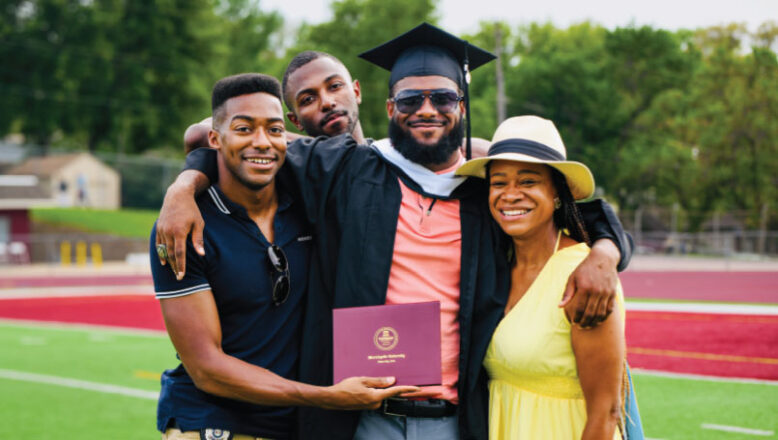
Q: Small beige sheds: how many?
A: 1